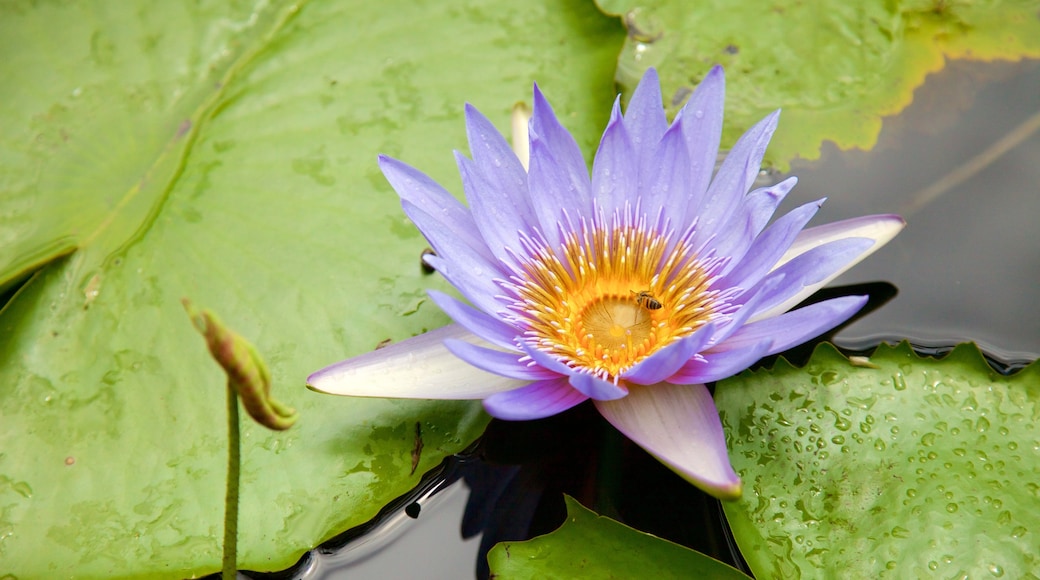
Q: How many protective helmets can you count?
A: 0